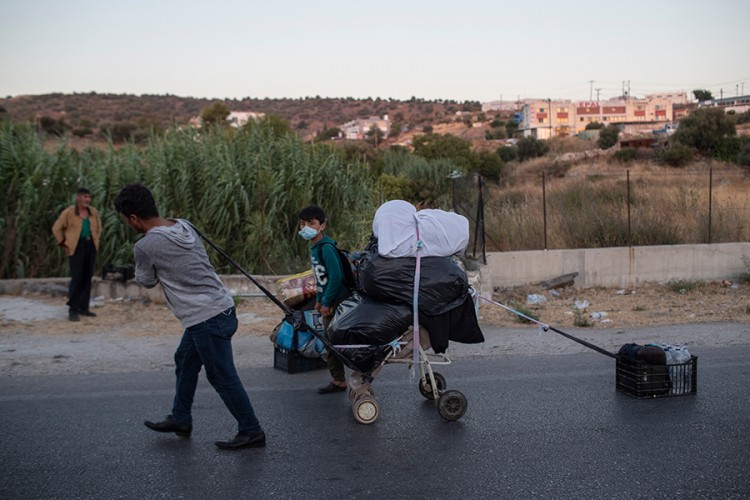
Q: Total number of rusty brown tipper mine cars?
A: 0